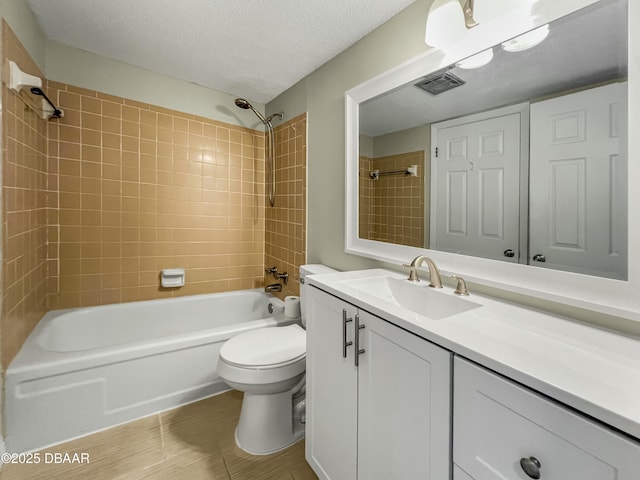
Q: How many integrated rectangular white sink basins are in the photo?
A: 1